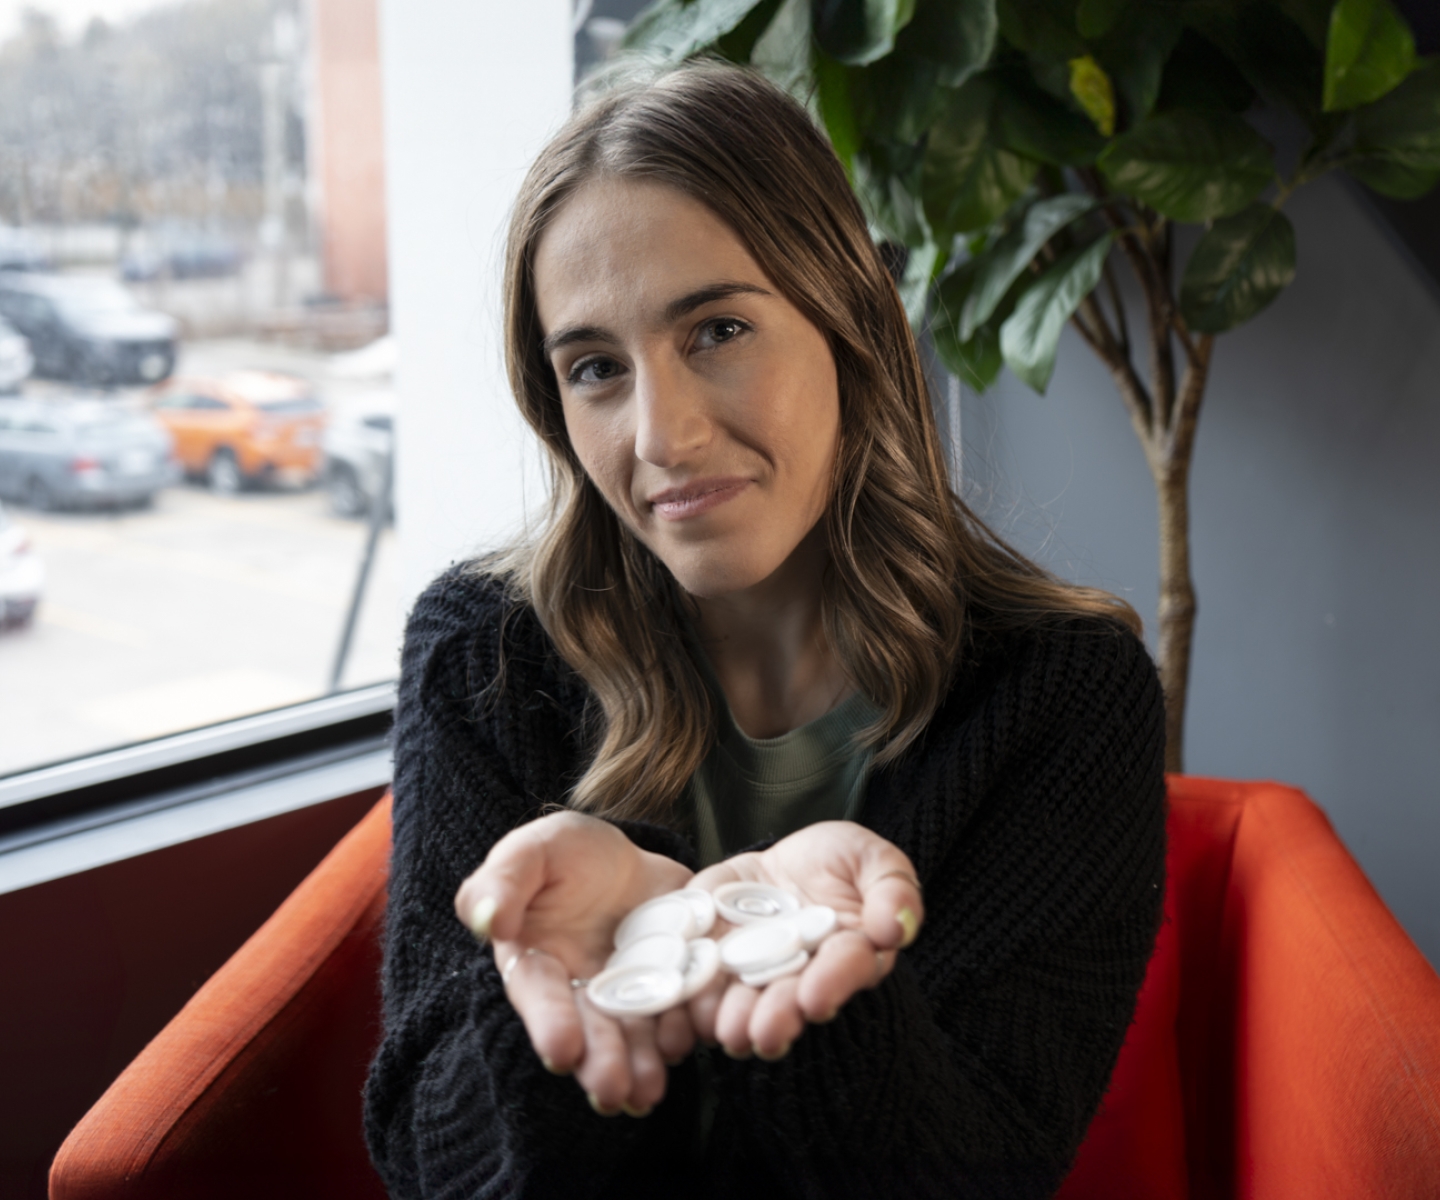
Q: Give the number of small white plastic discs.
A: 9